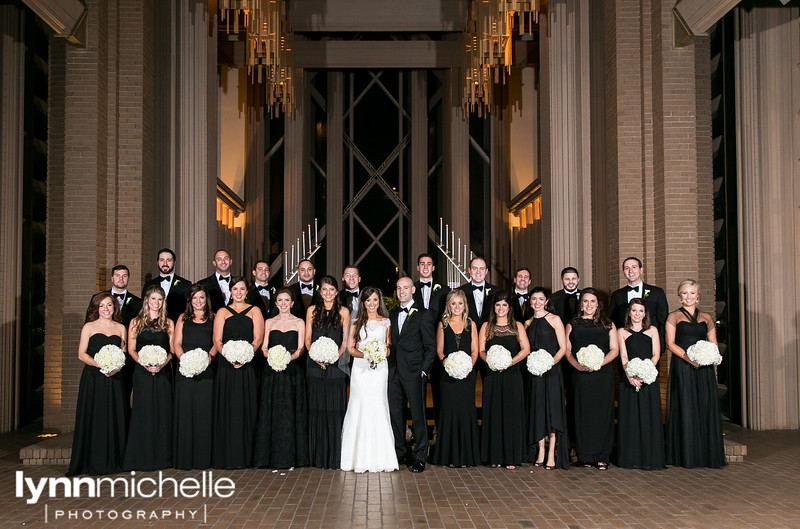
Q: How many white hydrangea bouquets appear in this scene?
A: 12